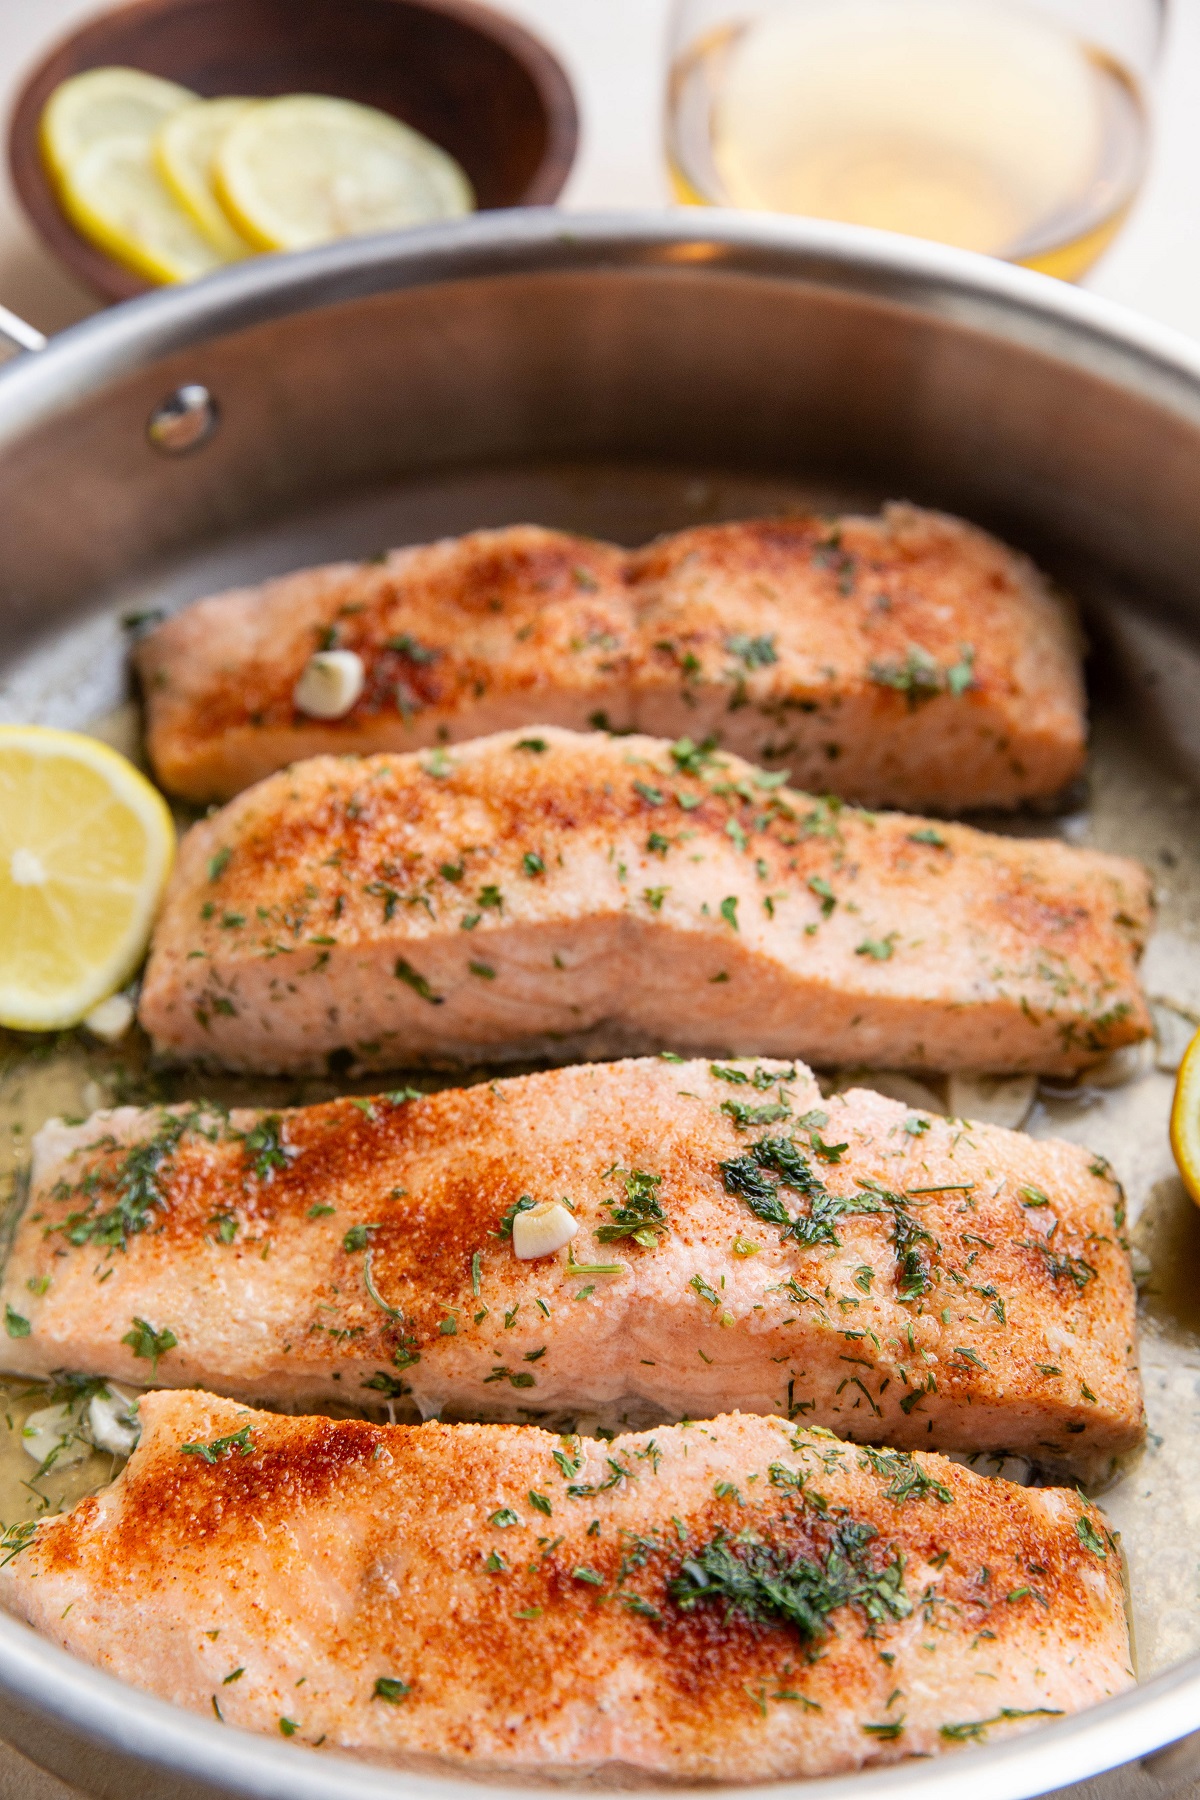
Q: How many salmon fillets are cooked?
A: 4